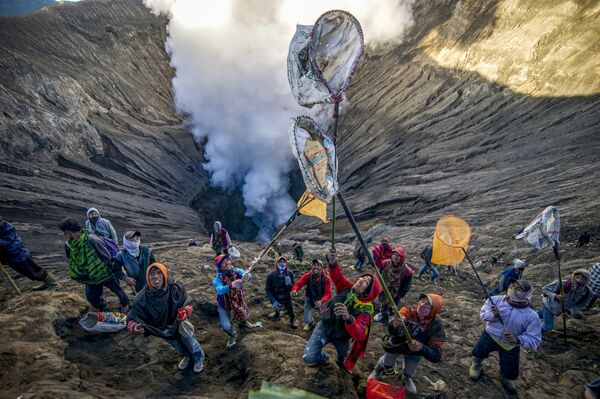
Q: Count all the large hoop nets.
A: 5